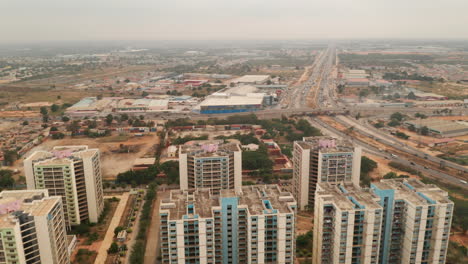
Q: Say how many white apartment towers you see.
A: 6